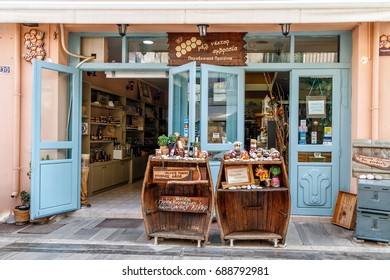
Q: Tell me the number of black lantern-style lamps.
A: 3